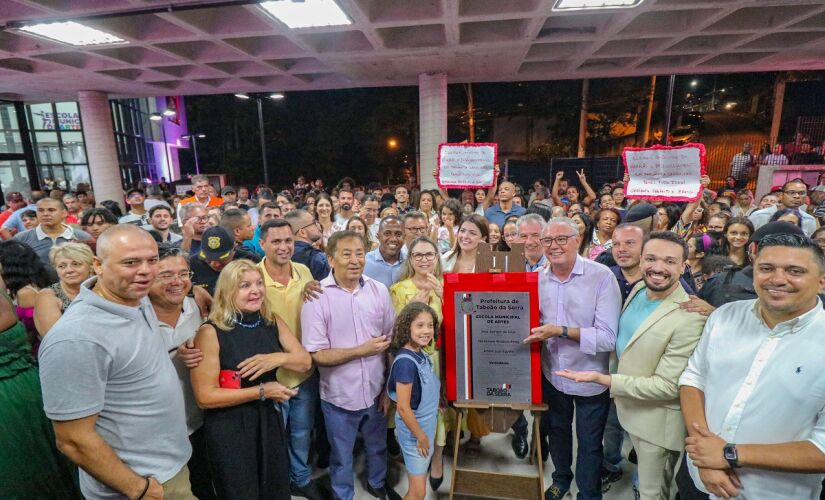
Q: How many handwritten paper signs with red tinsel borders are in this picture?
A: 2